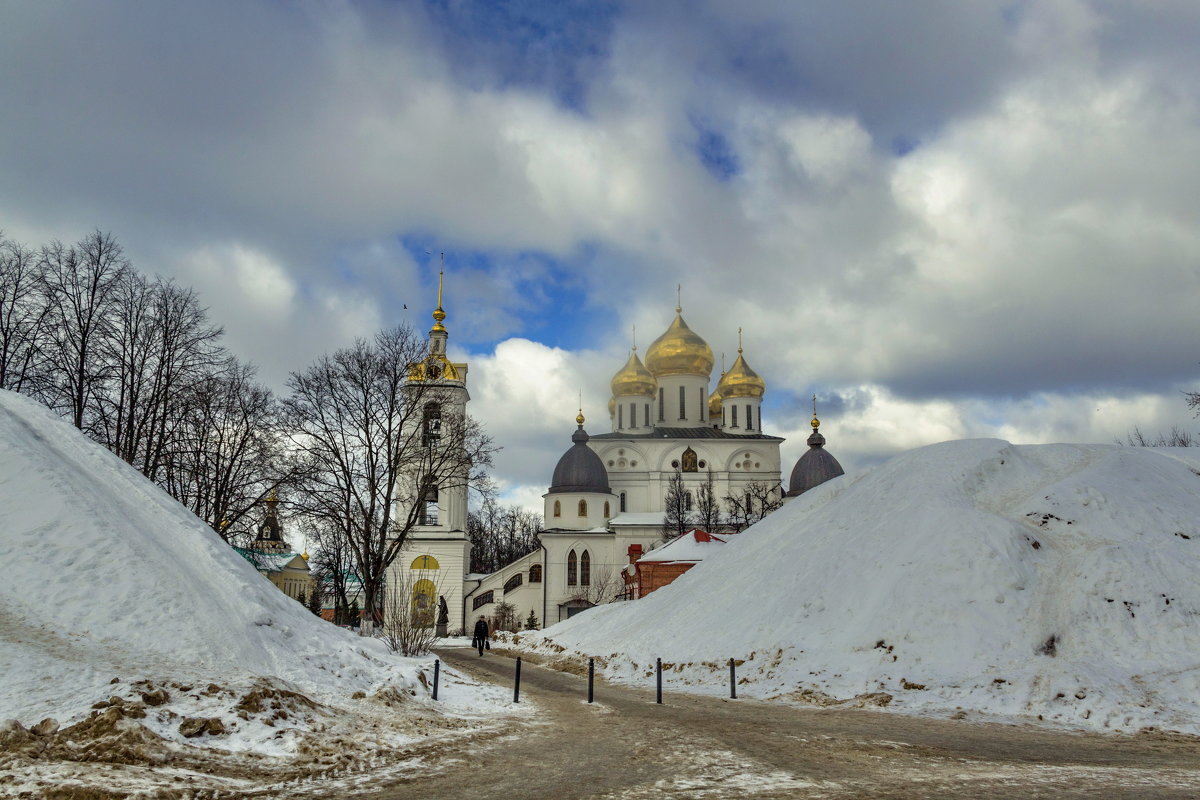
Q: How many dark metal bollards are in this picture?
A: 5